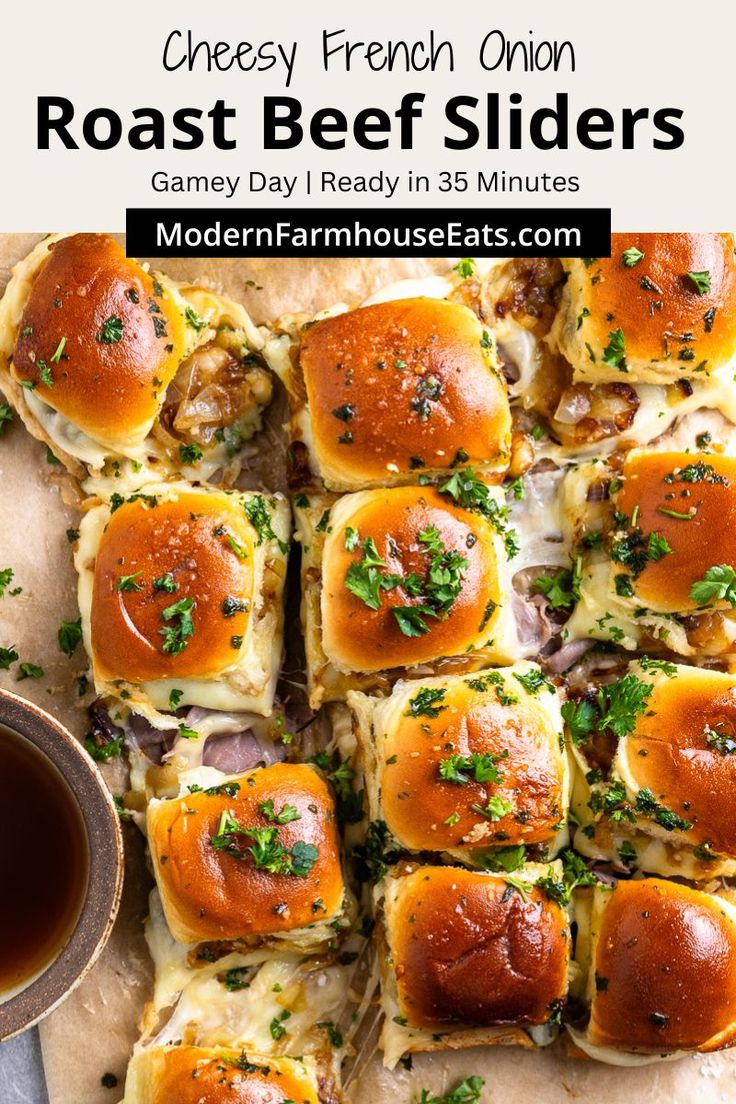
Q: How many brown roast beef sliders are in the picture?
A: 12